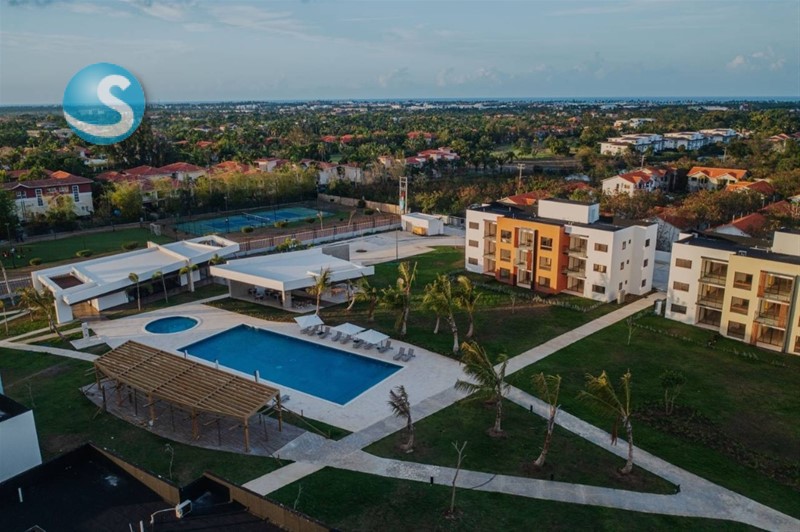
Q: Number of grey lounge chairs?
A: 10